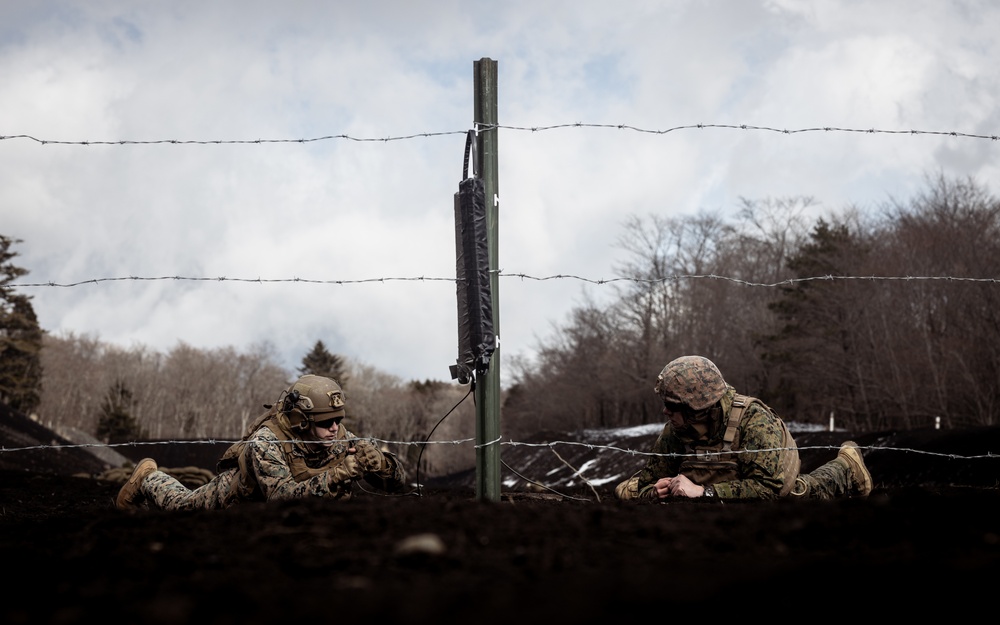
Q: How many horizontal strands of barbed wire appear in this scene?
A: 3